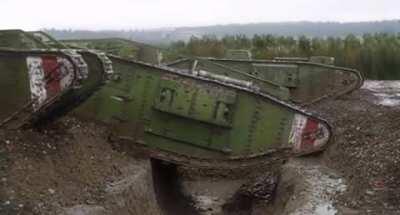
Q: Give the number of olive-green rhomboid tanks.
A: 3